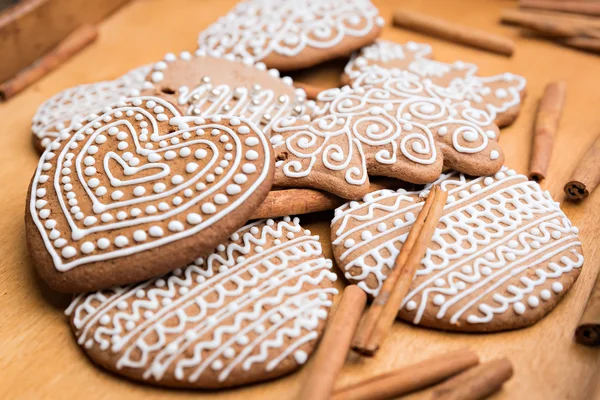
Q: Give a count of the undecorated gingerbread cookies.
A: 0